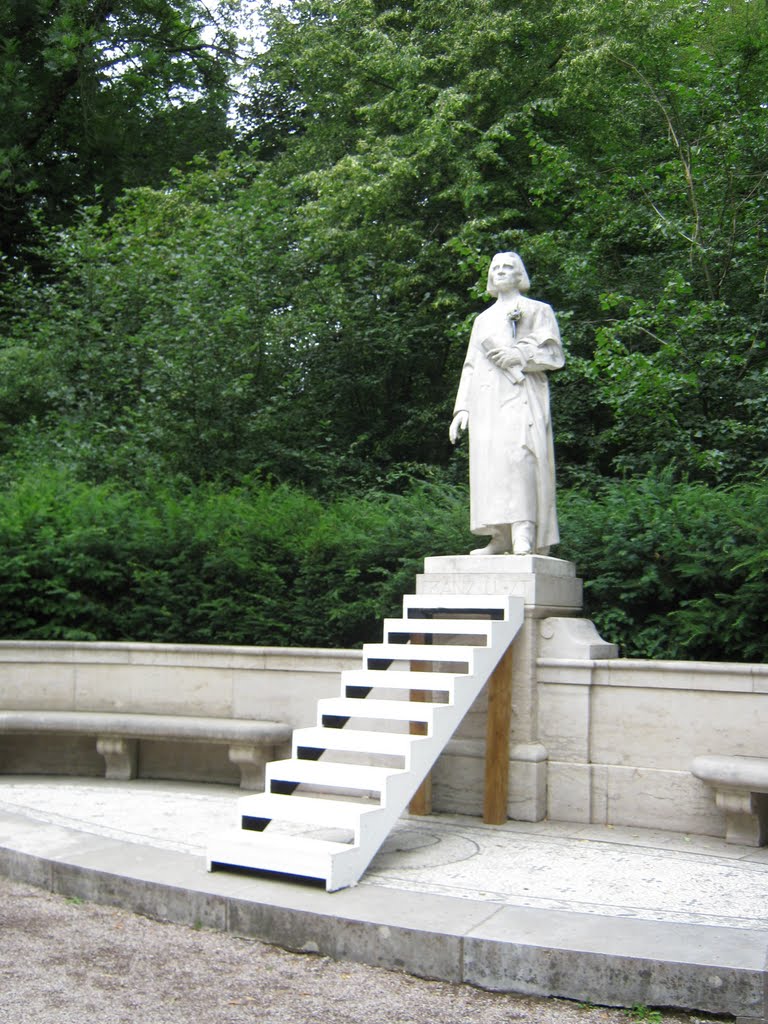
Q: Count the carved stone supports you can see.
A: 3